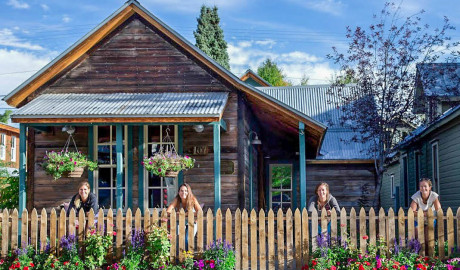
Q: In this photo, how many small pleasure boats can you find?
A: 0